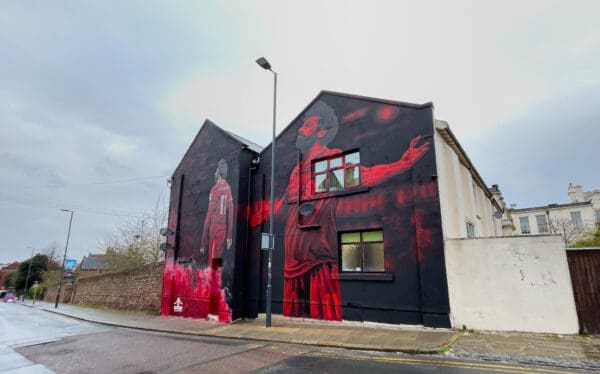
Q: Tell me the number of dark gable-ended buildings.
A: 2